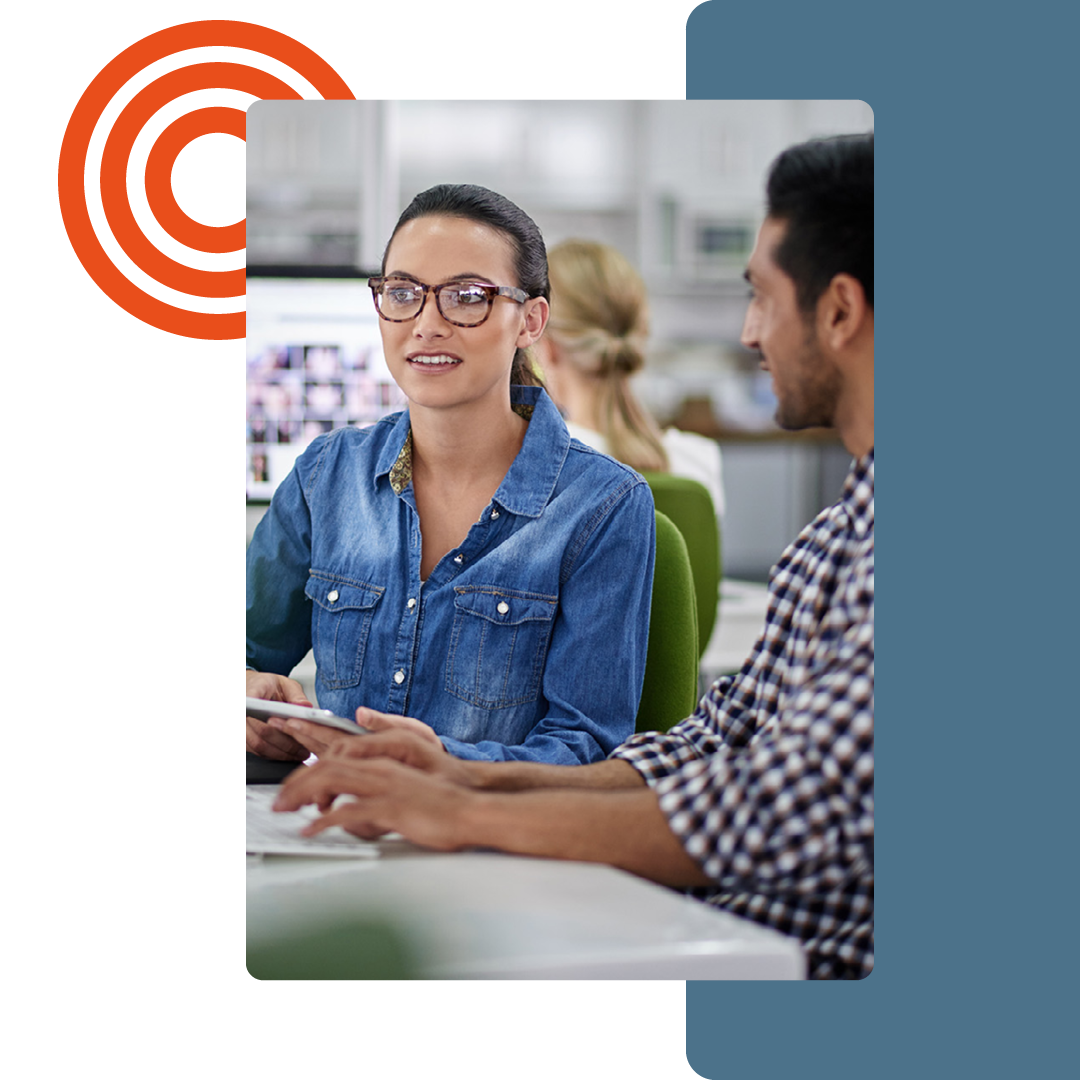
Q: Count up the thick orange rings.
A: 3